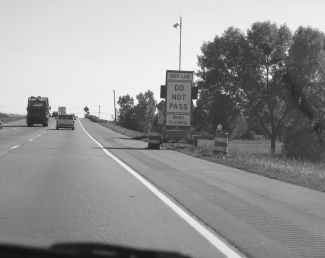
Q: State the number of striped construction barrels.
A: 2